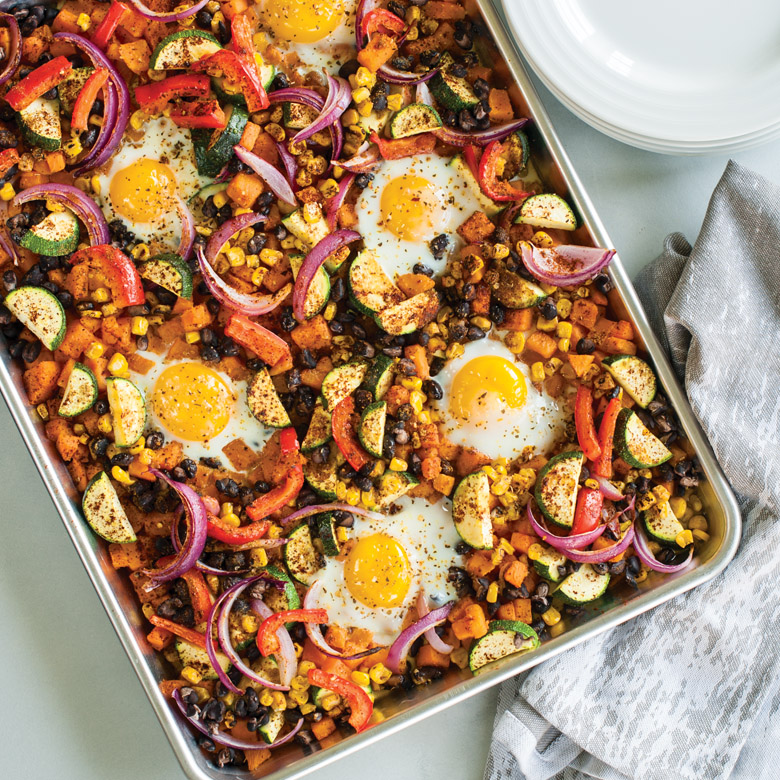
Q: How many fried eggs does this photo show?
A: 6